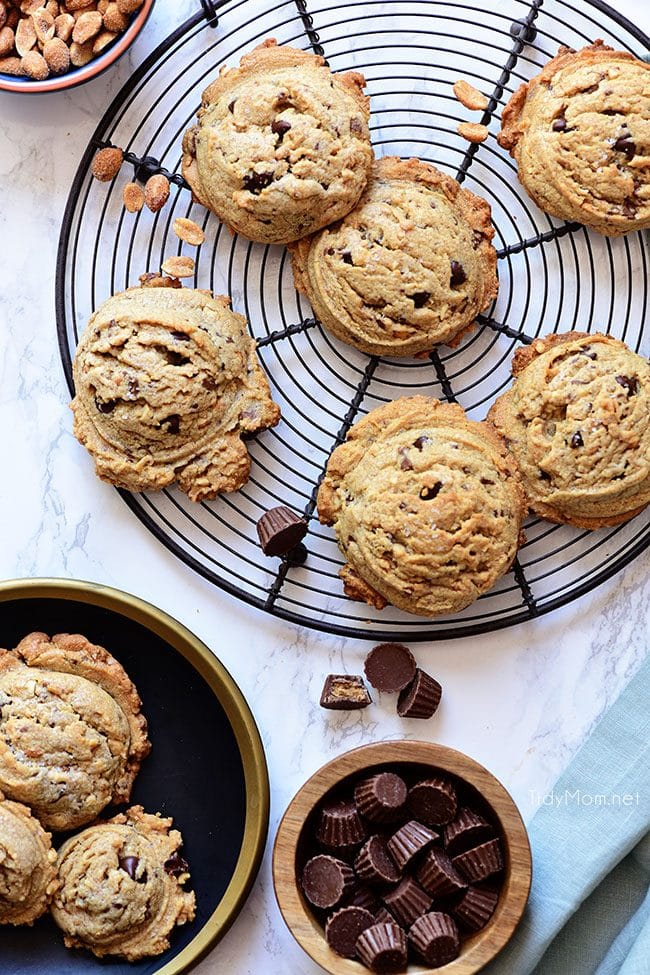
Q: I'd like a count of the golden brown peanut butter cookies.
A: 9